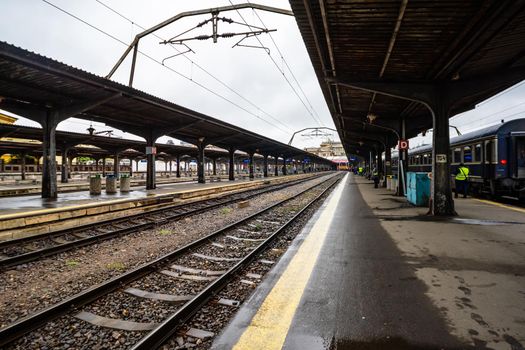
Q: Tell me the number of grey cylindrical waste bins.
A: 3